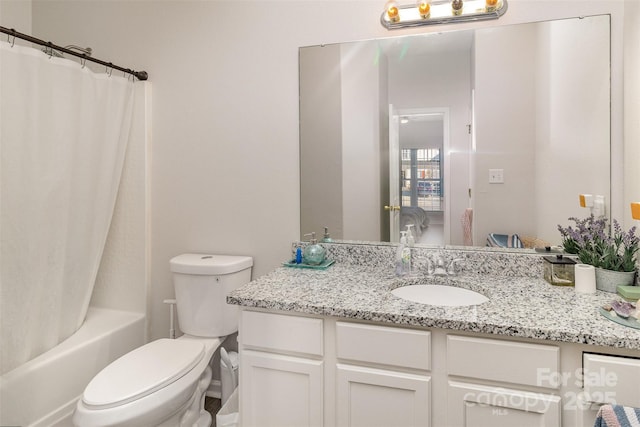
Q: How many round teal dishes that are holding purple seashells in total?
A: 1